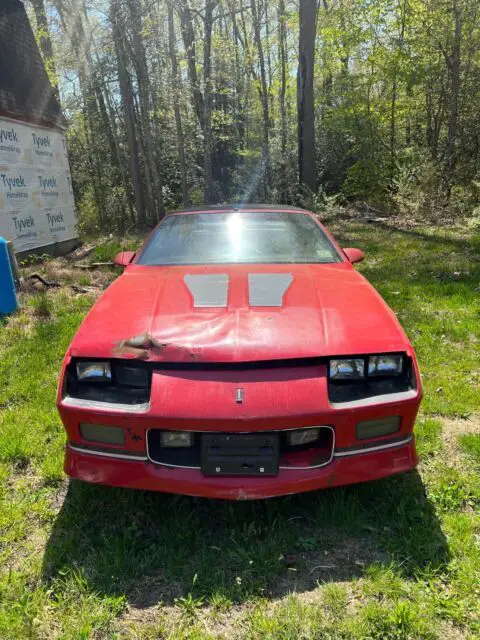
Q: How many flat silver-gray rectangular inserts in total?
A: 2